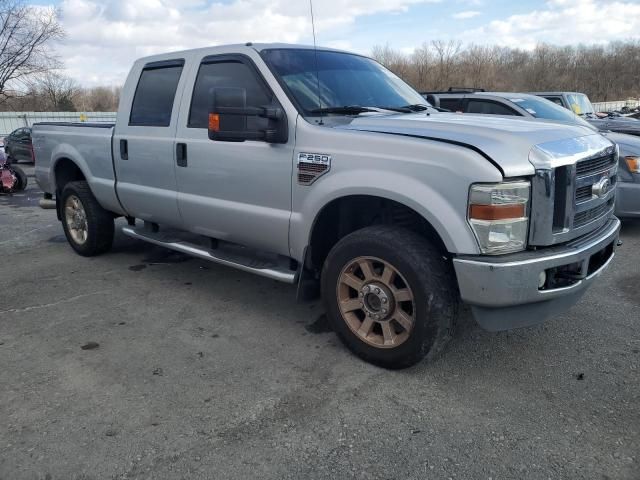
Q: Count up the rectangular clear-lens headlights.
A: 1